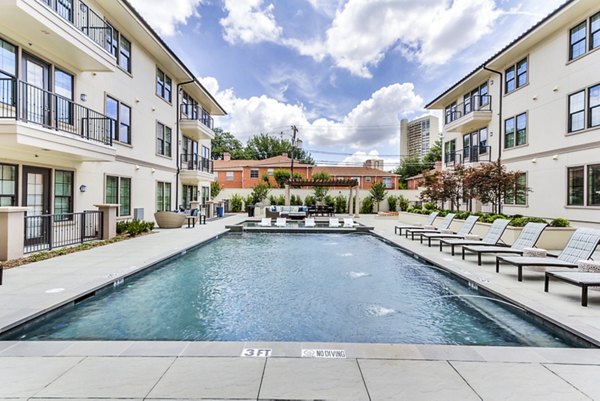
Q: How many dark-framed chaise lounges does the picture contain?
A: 7